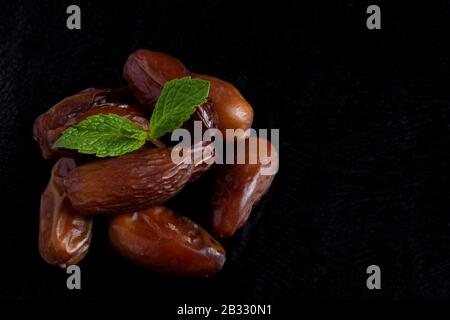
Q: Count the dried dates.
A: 7